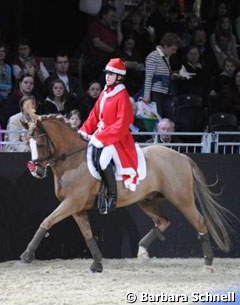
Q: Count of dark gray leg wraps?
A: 4